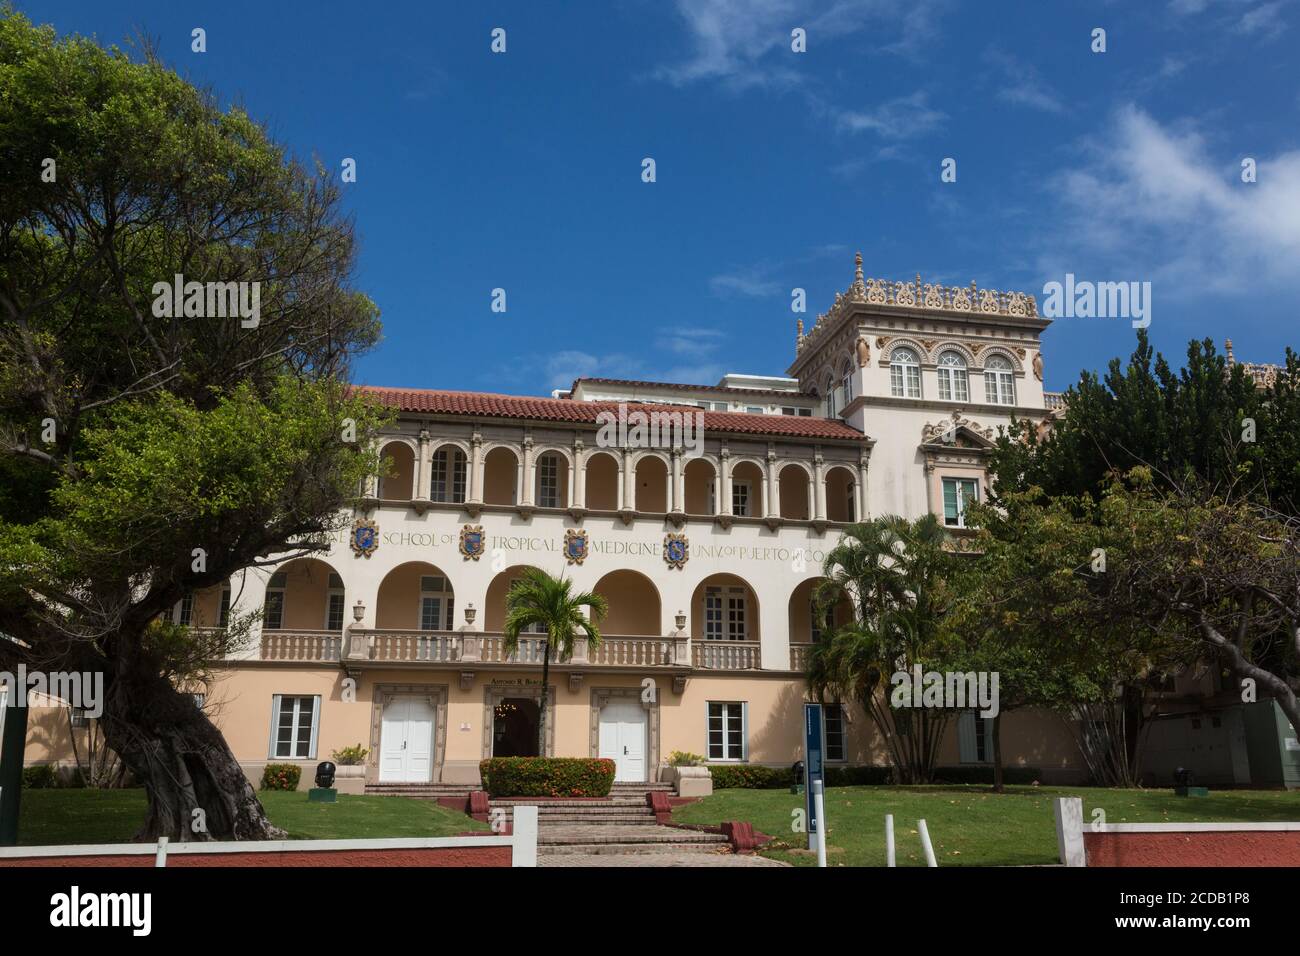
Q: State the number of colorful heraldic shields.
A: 4